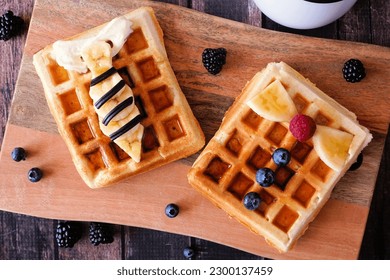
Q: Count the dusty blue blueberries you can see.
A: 7